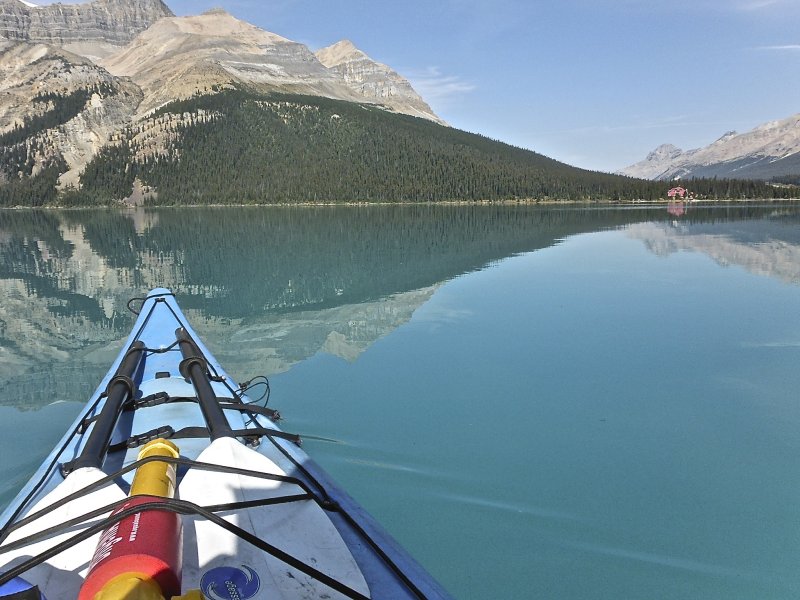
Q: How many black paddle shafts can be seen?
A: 2